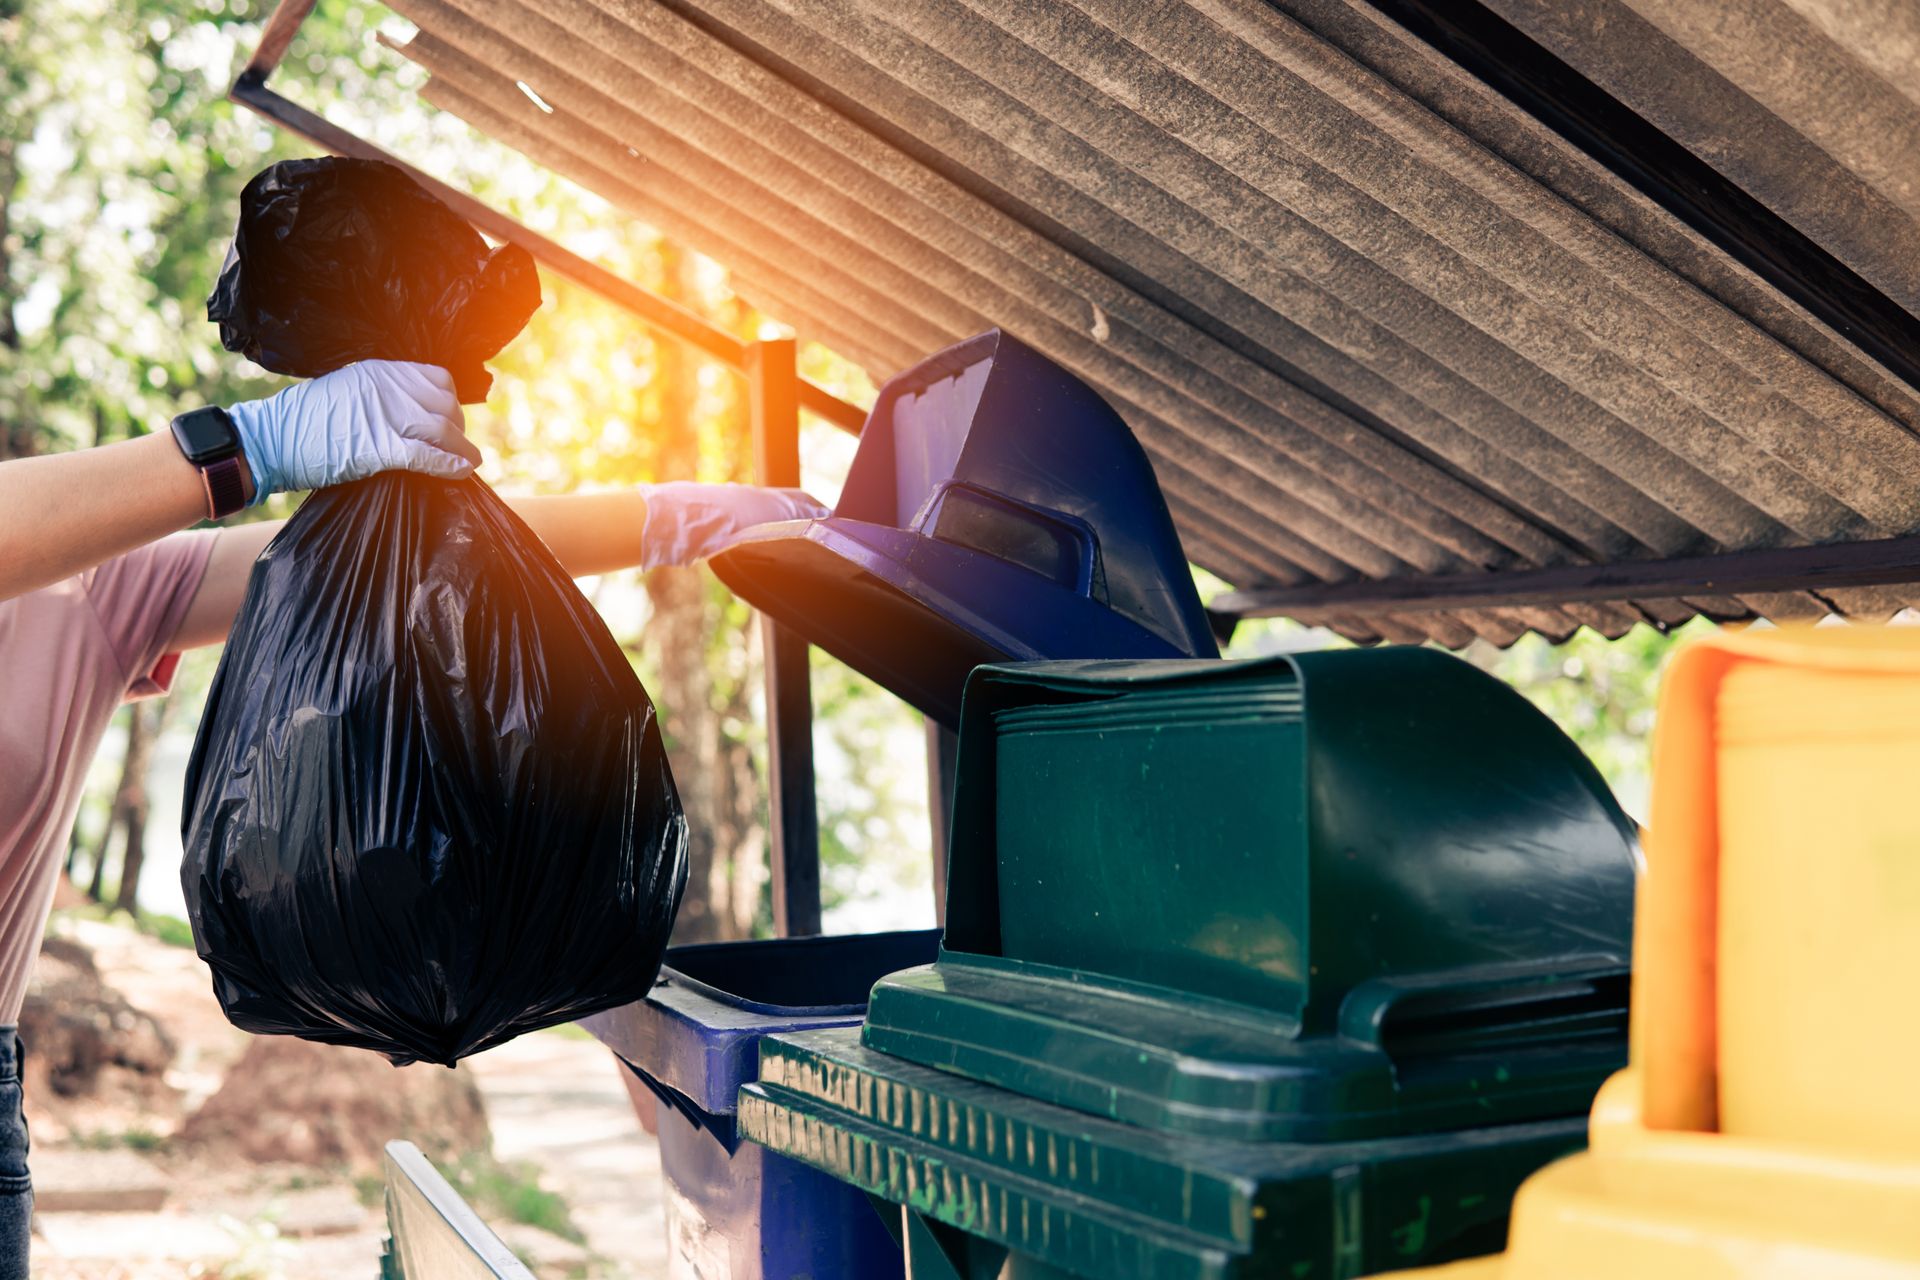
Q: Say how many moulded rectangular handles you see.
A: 2